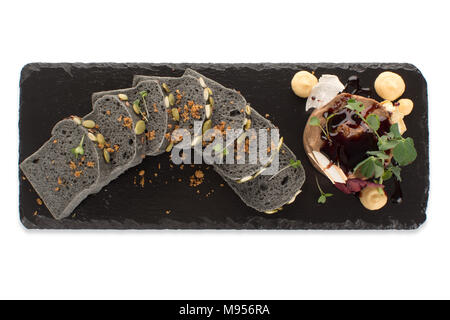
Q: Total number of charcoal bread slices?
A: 7